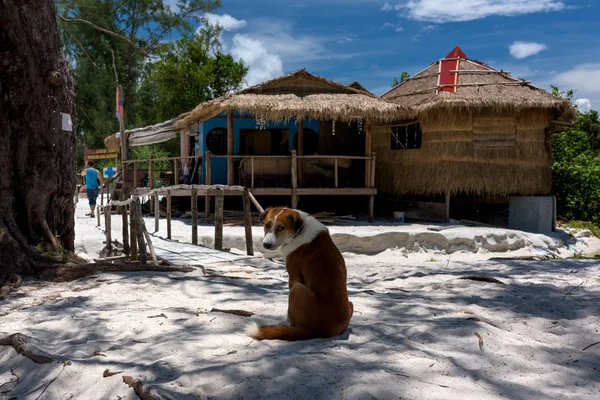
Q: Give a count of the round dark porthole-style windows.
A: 2